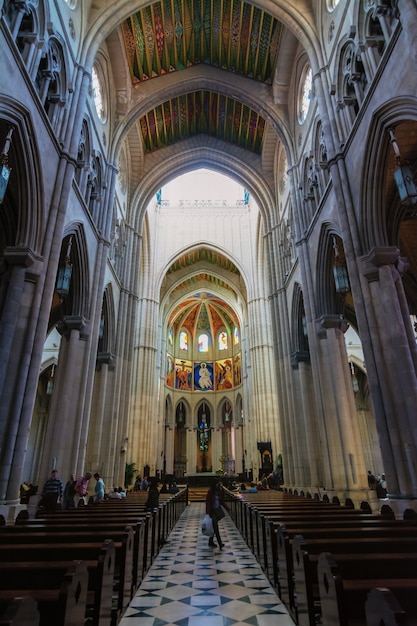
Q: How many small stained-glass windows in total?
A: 5